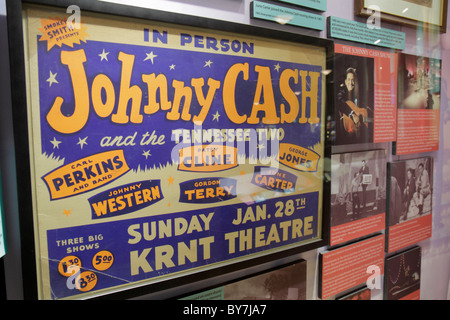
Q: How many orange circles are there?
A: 3